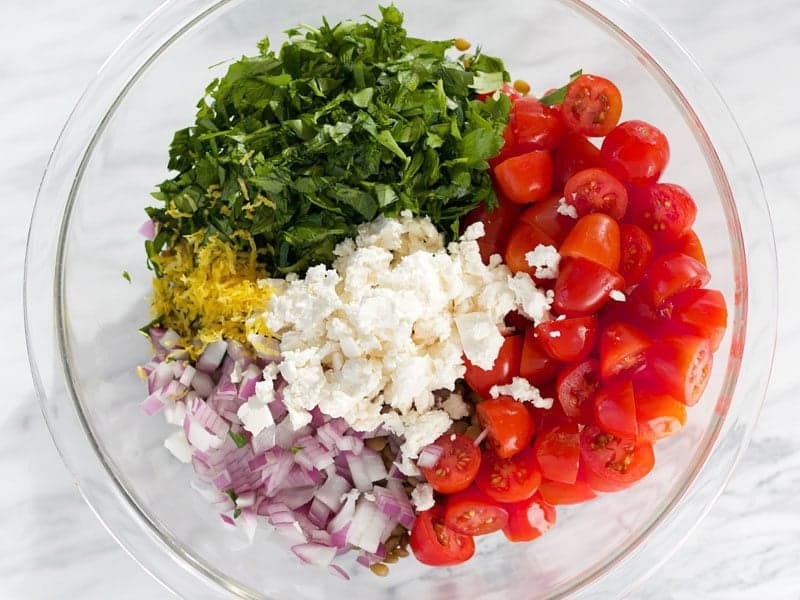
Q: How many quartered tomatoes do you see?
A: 0